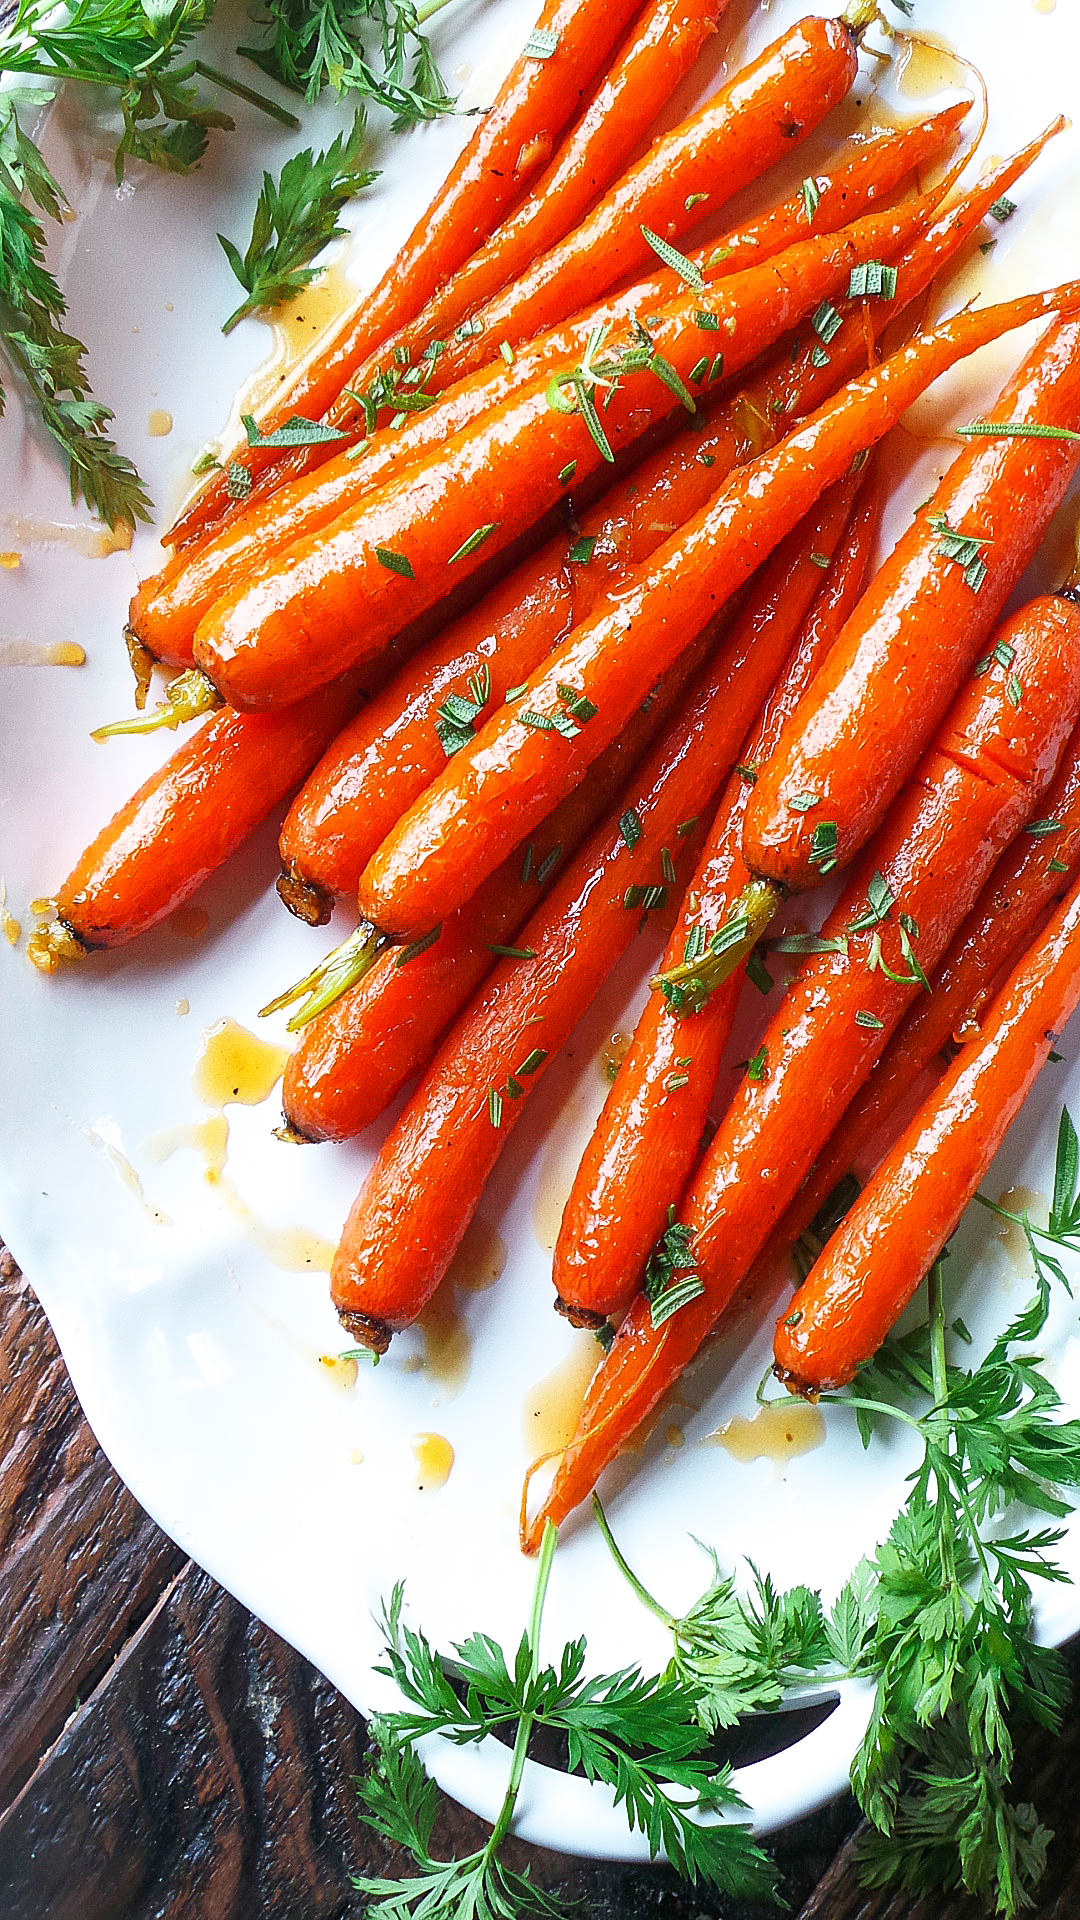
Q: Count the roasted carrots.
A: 15